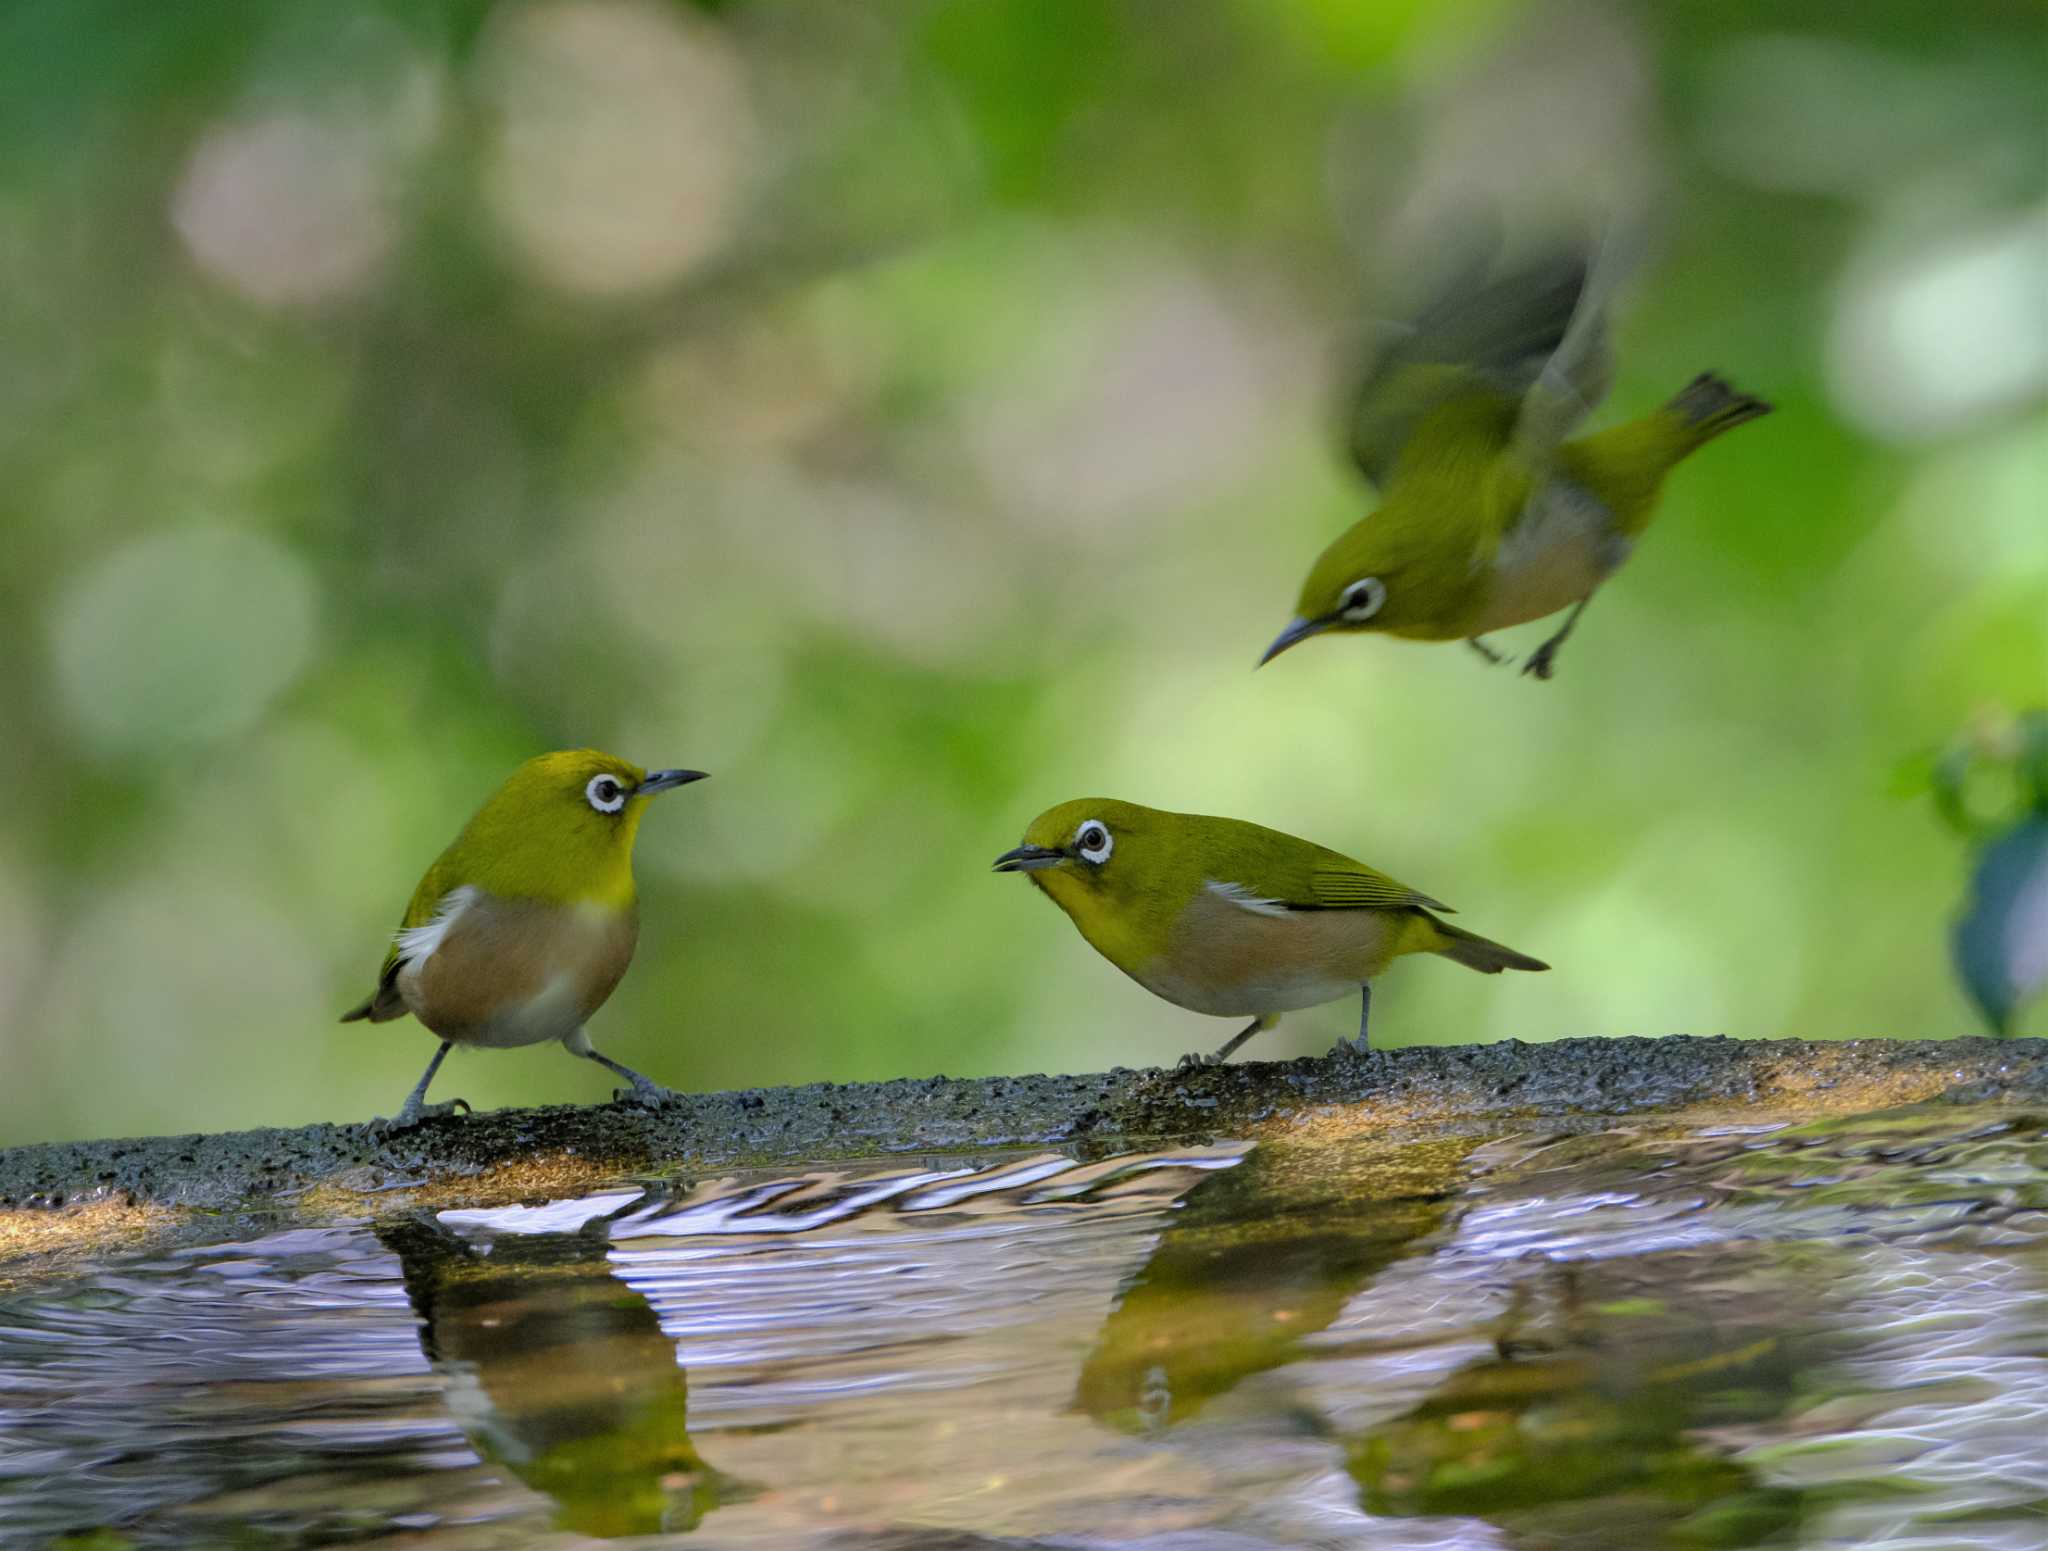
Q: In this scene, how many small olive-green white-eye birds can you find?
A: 3